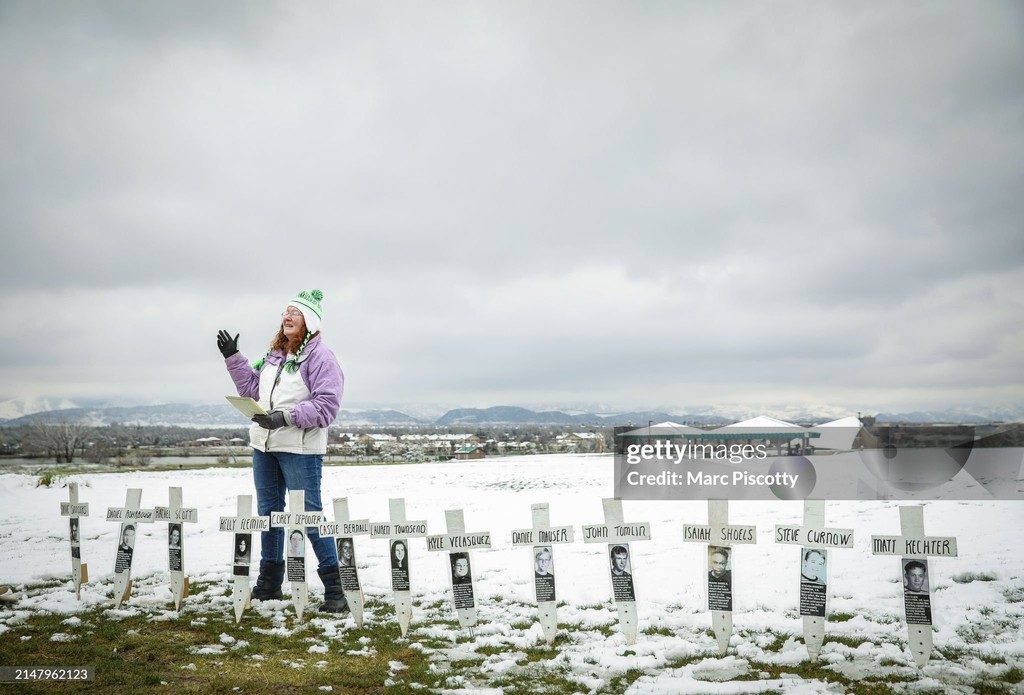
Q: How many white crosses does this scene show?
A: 13